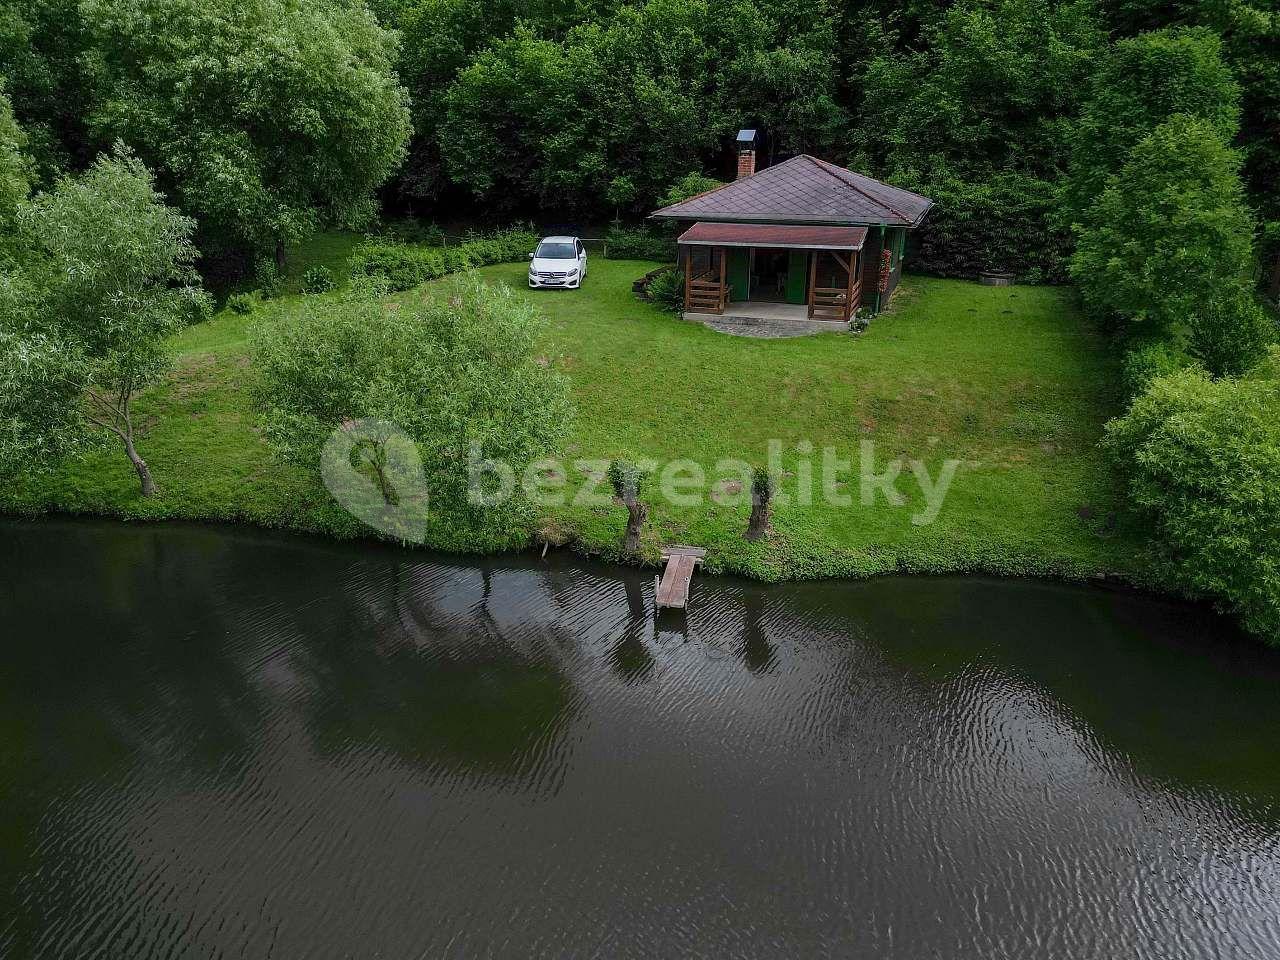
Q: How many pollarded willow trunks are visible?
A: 2